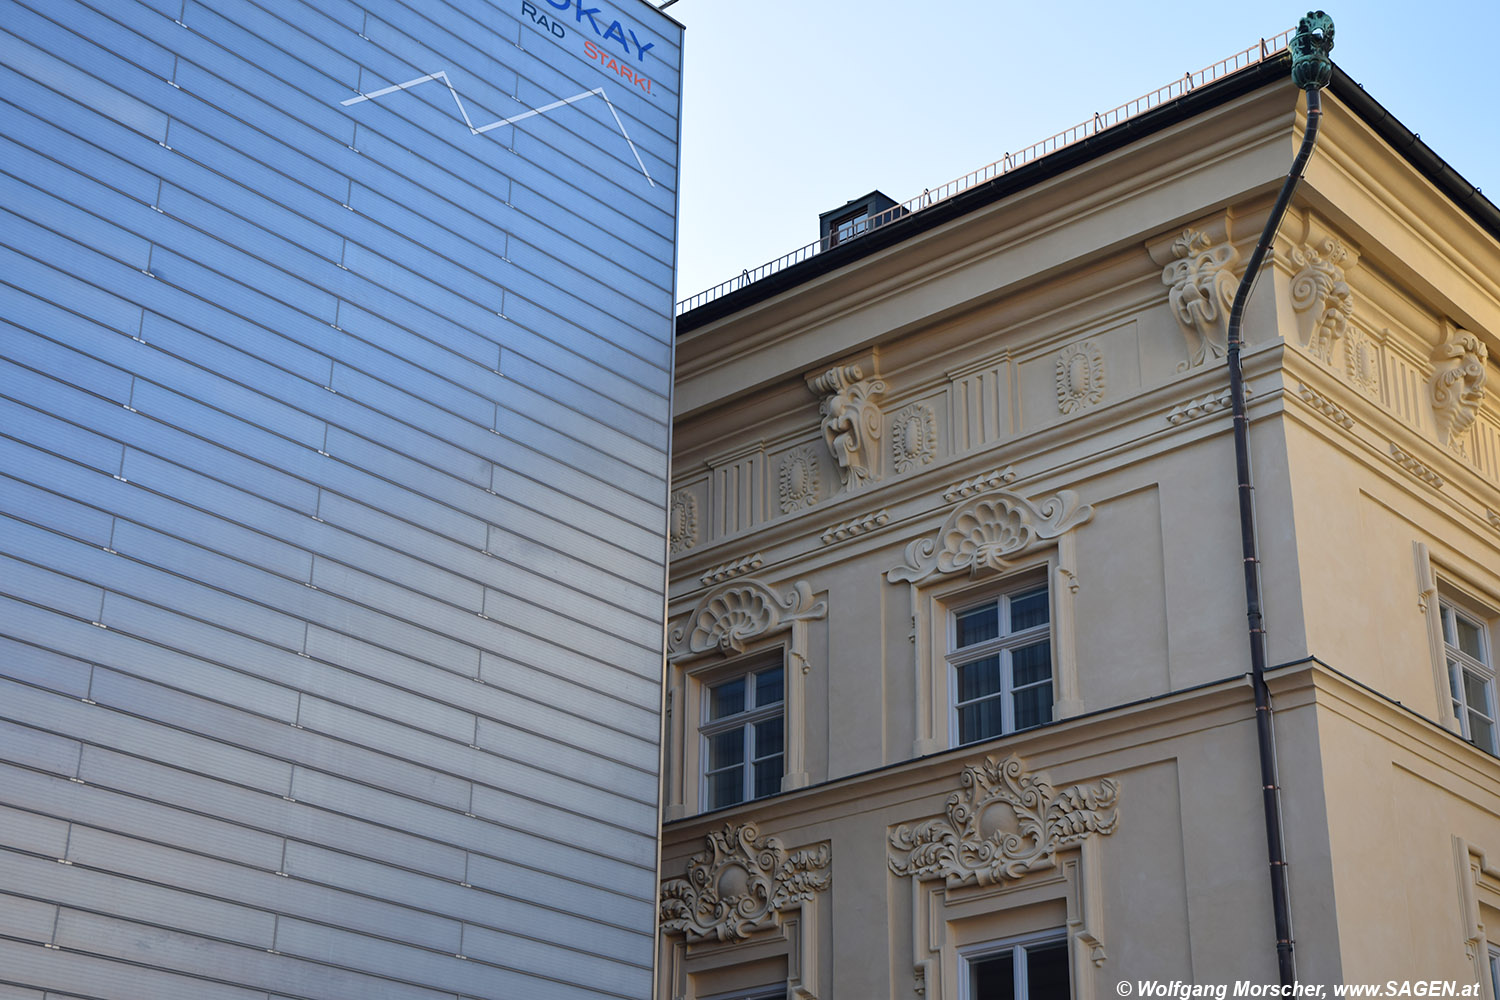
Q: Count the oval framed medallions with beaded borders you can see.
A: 5